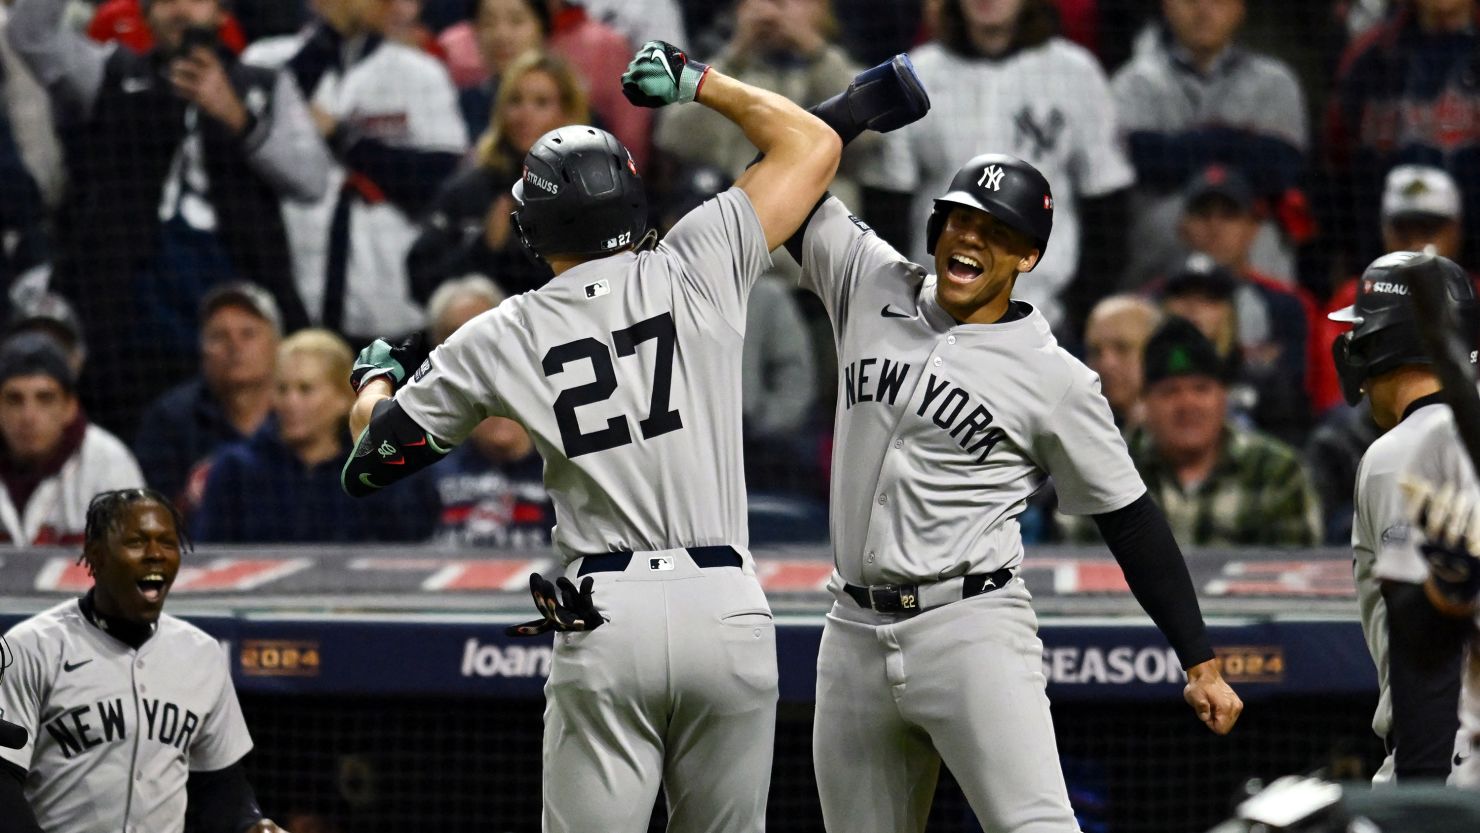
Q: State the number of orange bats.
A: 0